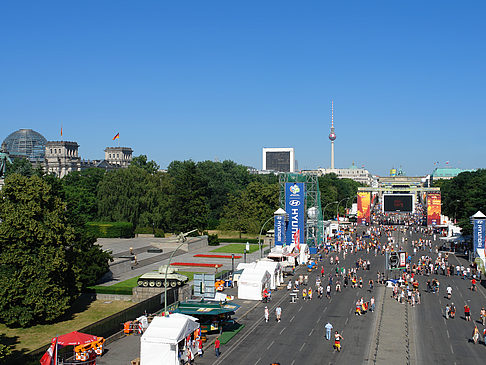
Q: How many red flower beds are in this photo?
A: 2